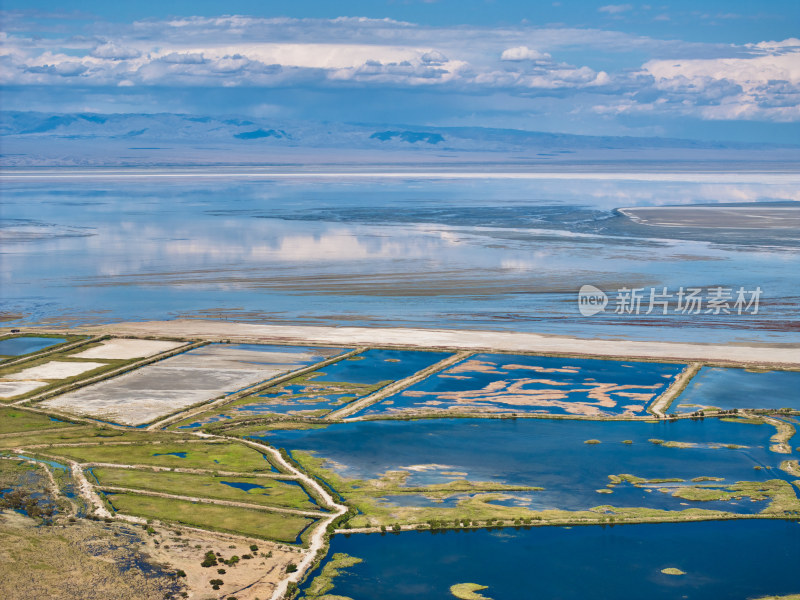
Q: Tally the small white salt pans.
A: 3